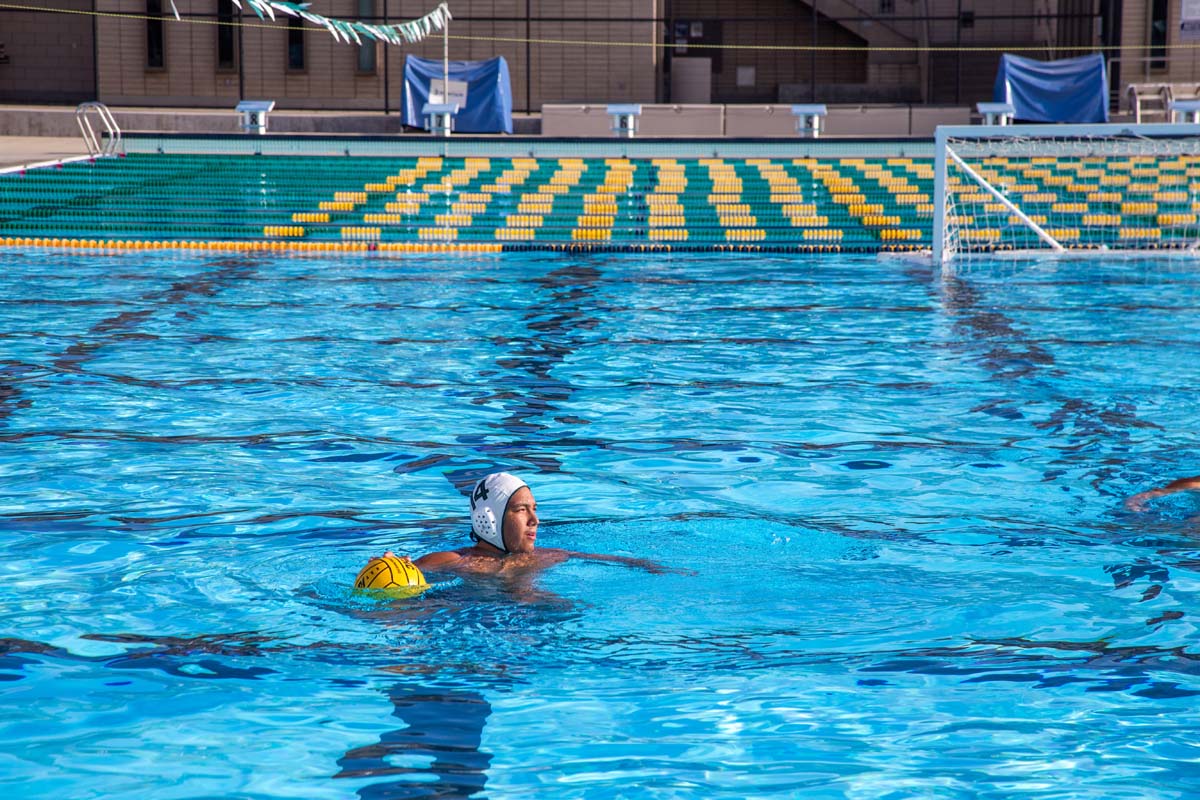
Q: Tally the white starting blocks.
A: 6